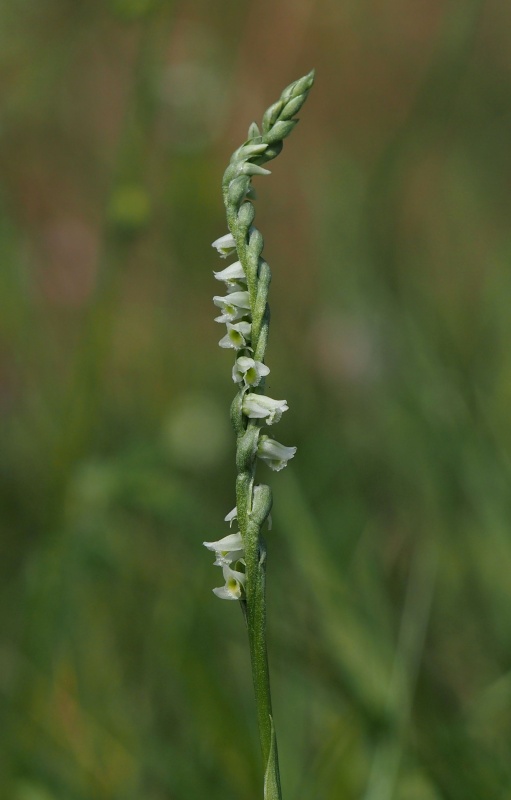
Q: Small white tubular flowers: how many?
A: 10